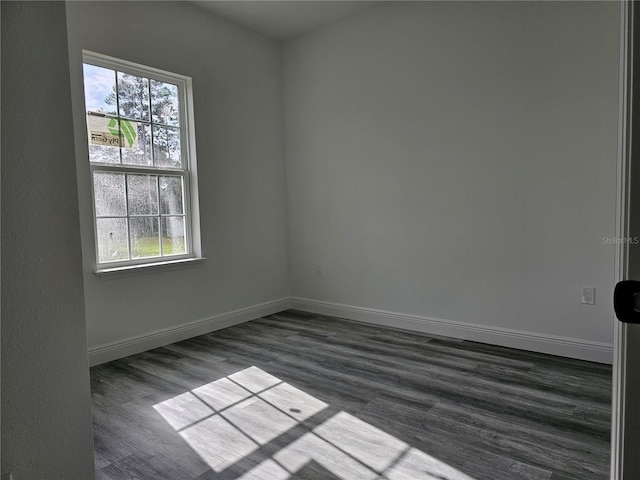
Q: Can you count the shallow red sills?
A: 0